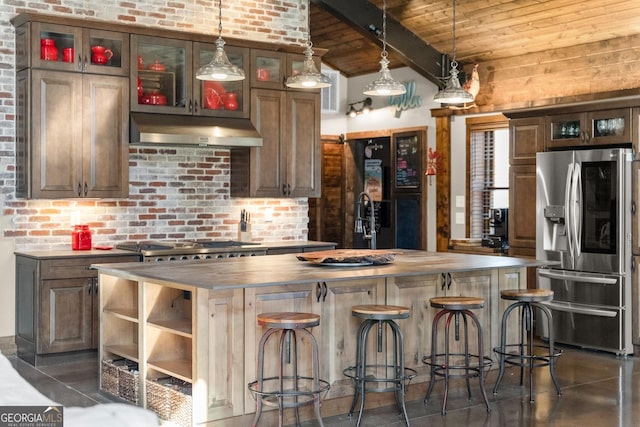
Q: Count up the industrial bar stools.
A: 4